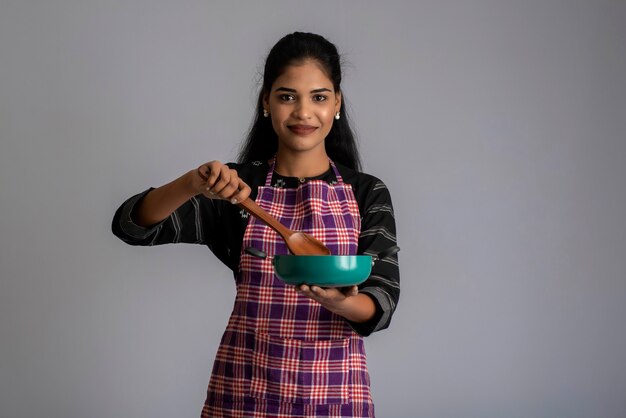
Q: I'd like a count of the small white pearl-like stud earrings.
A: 2